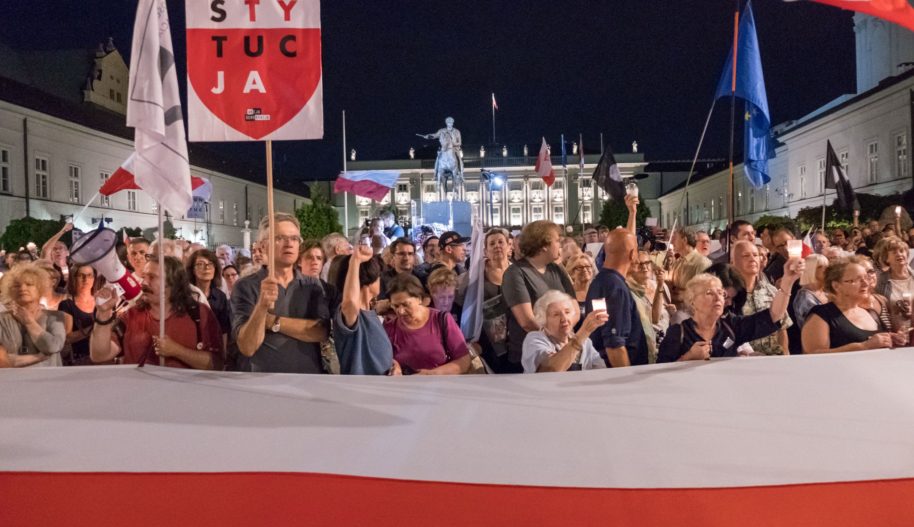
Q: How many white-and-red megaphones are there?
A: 1